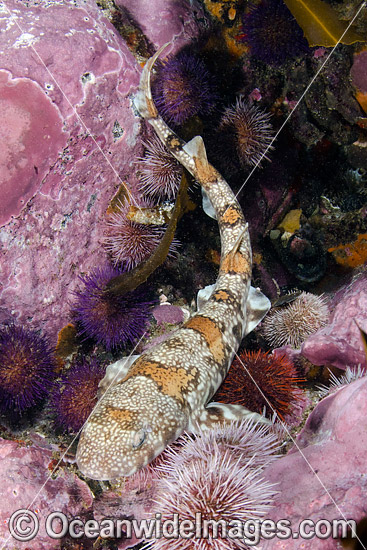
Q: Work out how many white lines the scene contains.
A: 4